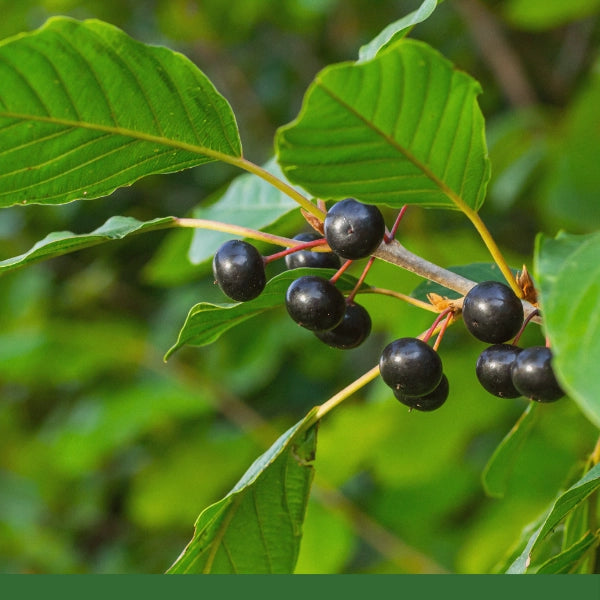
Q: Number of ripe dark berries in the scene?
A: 10